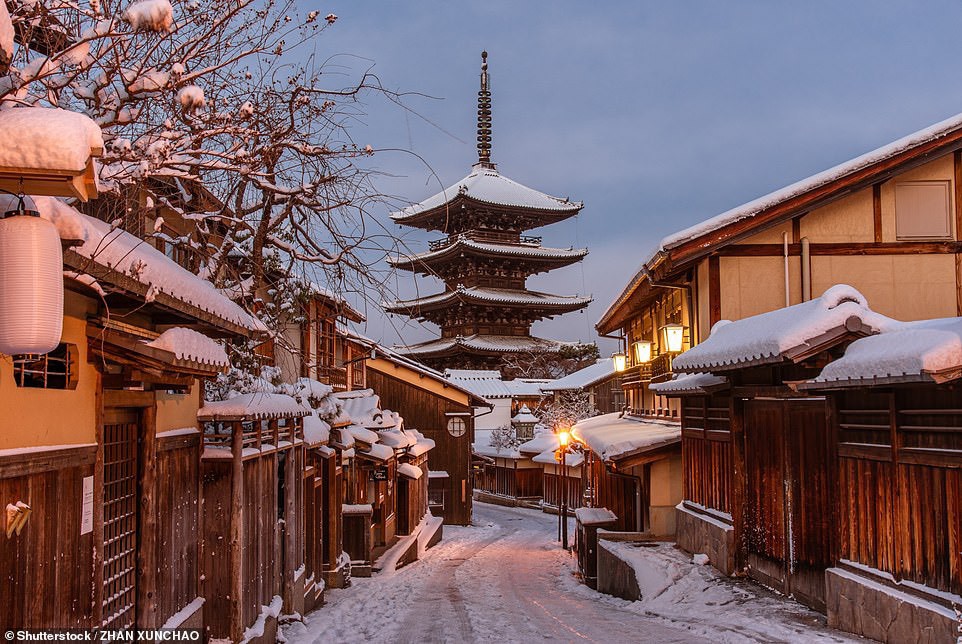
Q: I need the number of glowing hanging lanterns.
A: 3